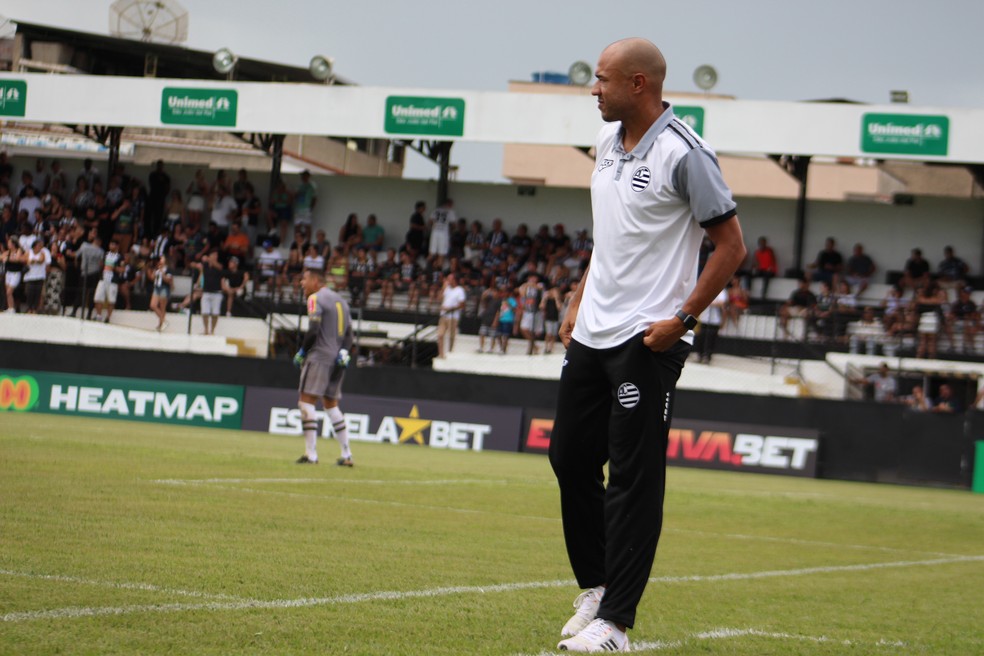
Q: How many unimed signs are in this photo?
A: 5